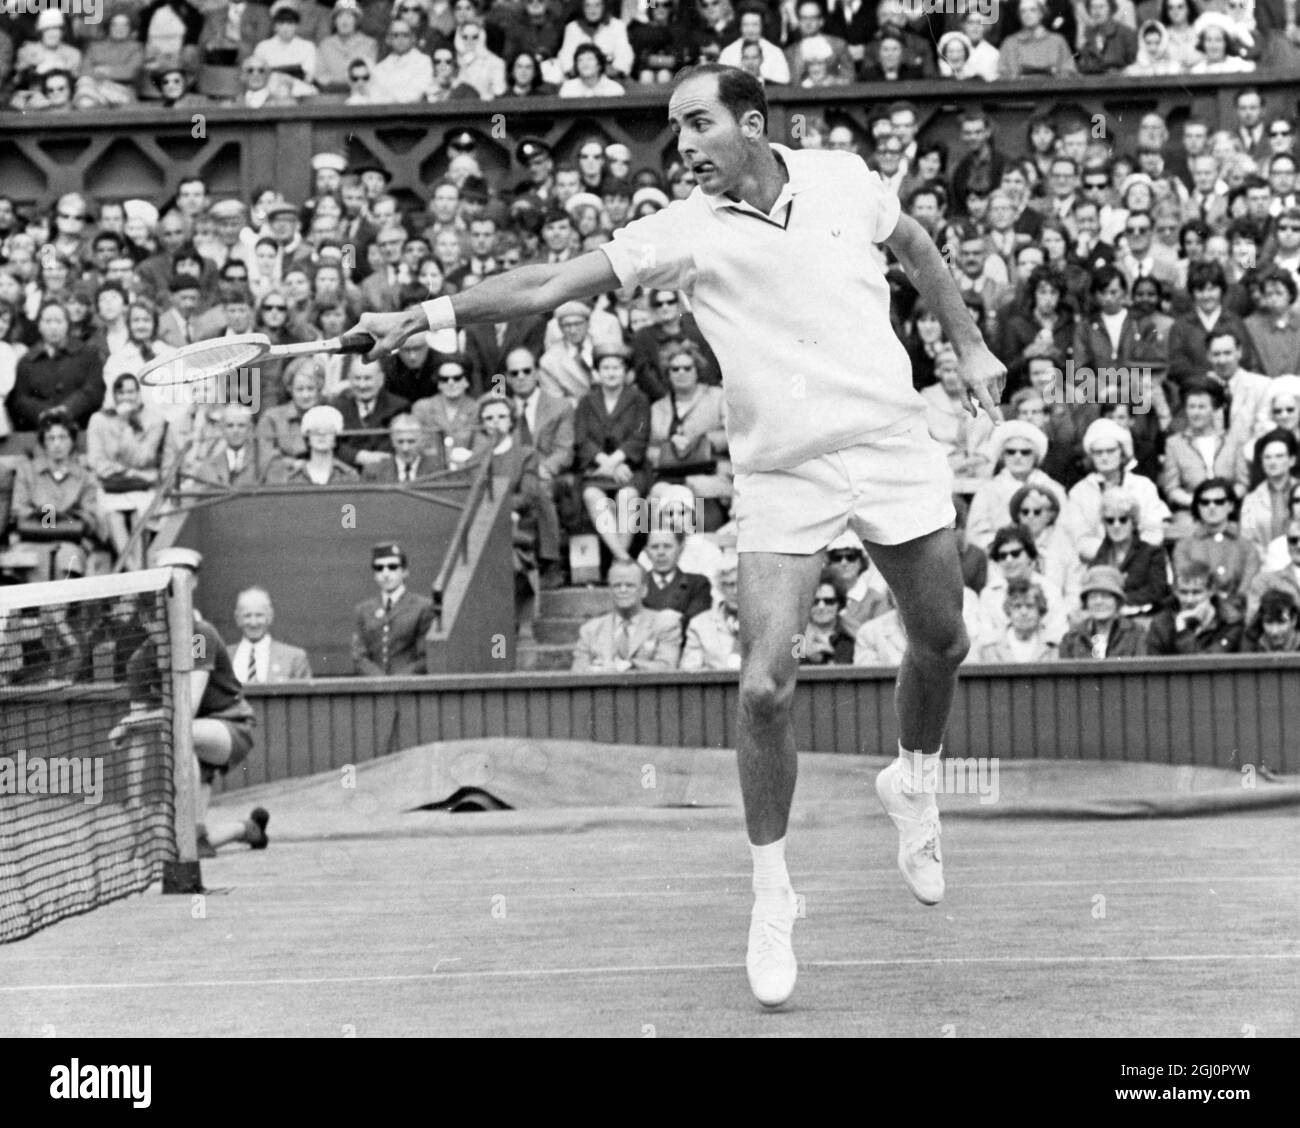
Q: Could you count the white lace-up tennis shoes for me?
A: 2